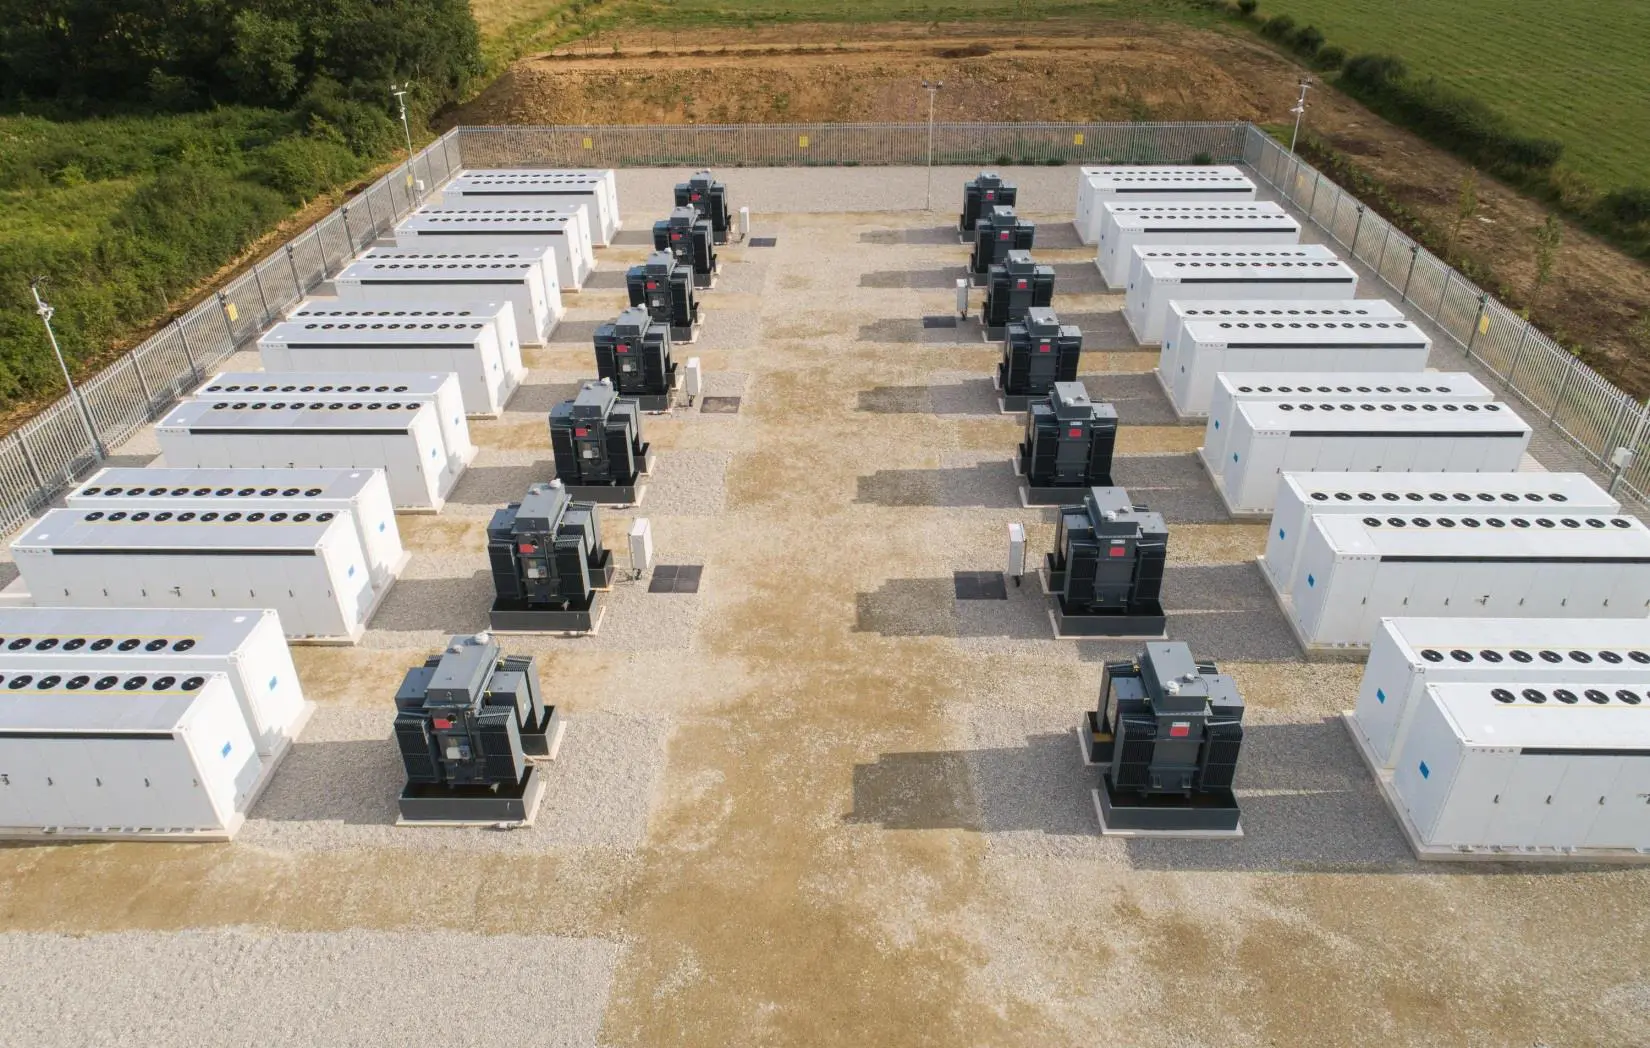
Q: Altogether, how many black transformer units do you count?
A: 14